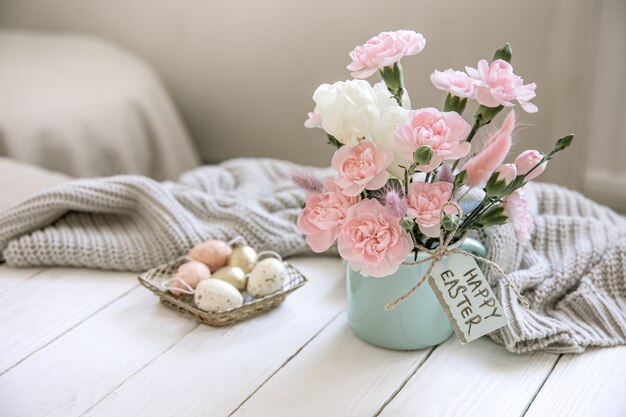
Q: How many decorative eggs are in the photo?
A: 6